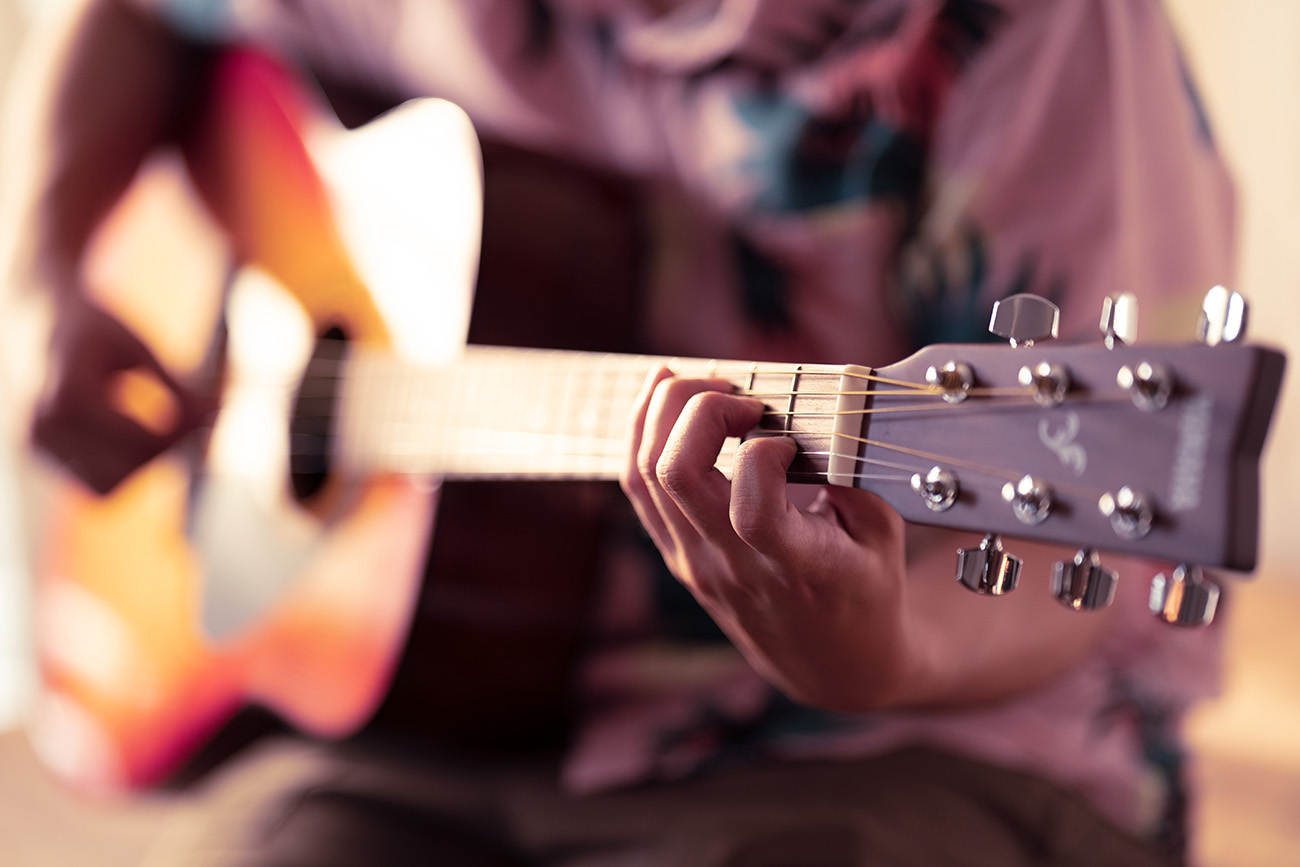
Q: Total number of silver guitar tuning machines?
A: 6